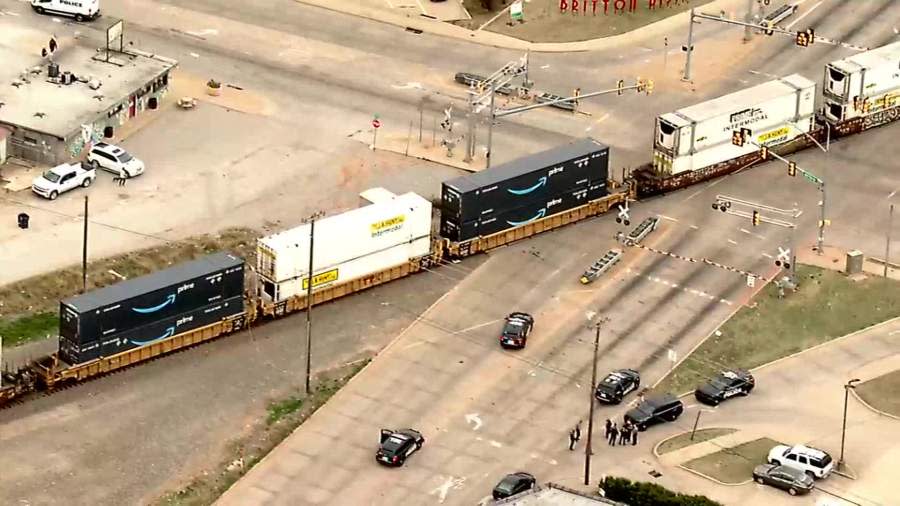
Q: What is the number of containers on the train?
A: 10